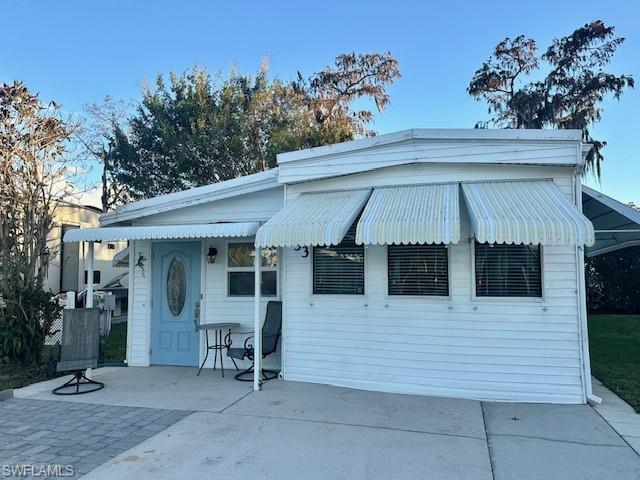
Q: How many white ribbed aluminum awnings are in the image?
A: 4